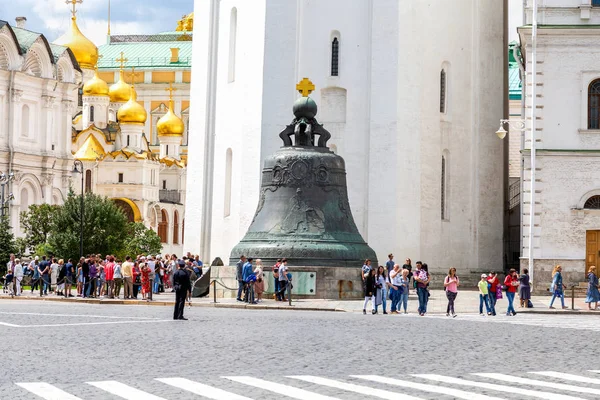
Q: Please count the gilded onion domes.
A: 5